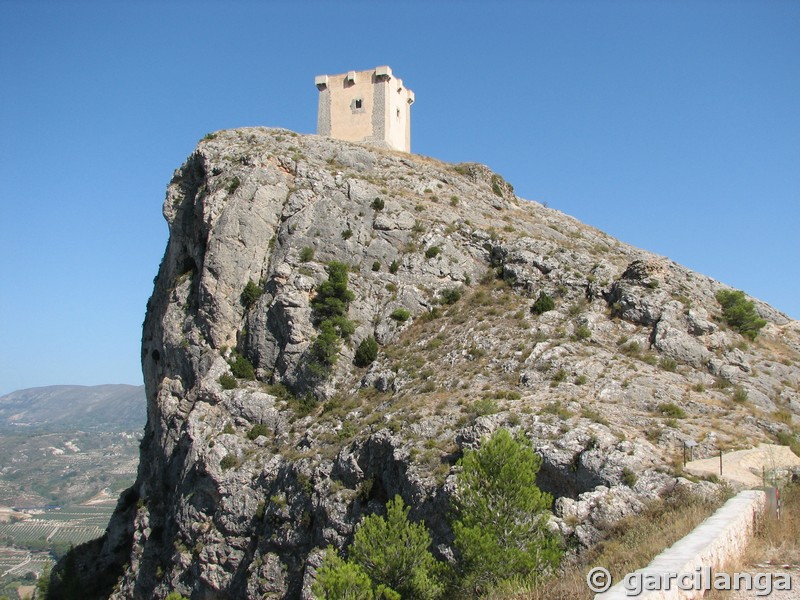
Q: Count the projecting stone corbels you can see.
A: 5